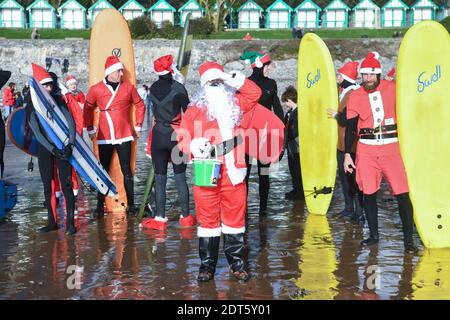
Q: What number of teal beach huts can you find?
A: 14